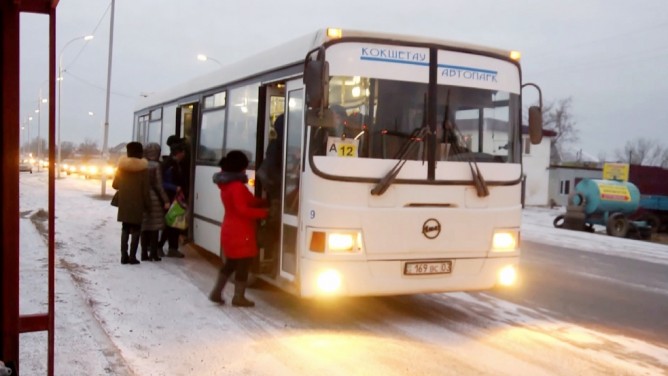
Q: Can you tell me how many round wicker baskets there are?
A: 0